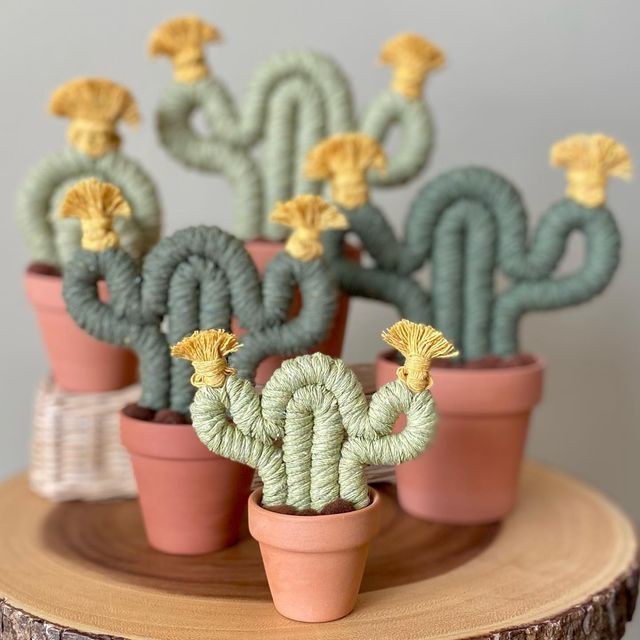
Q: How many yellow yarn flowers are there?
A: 9